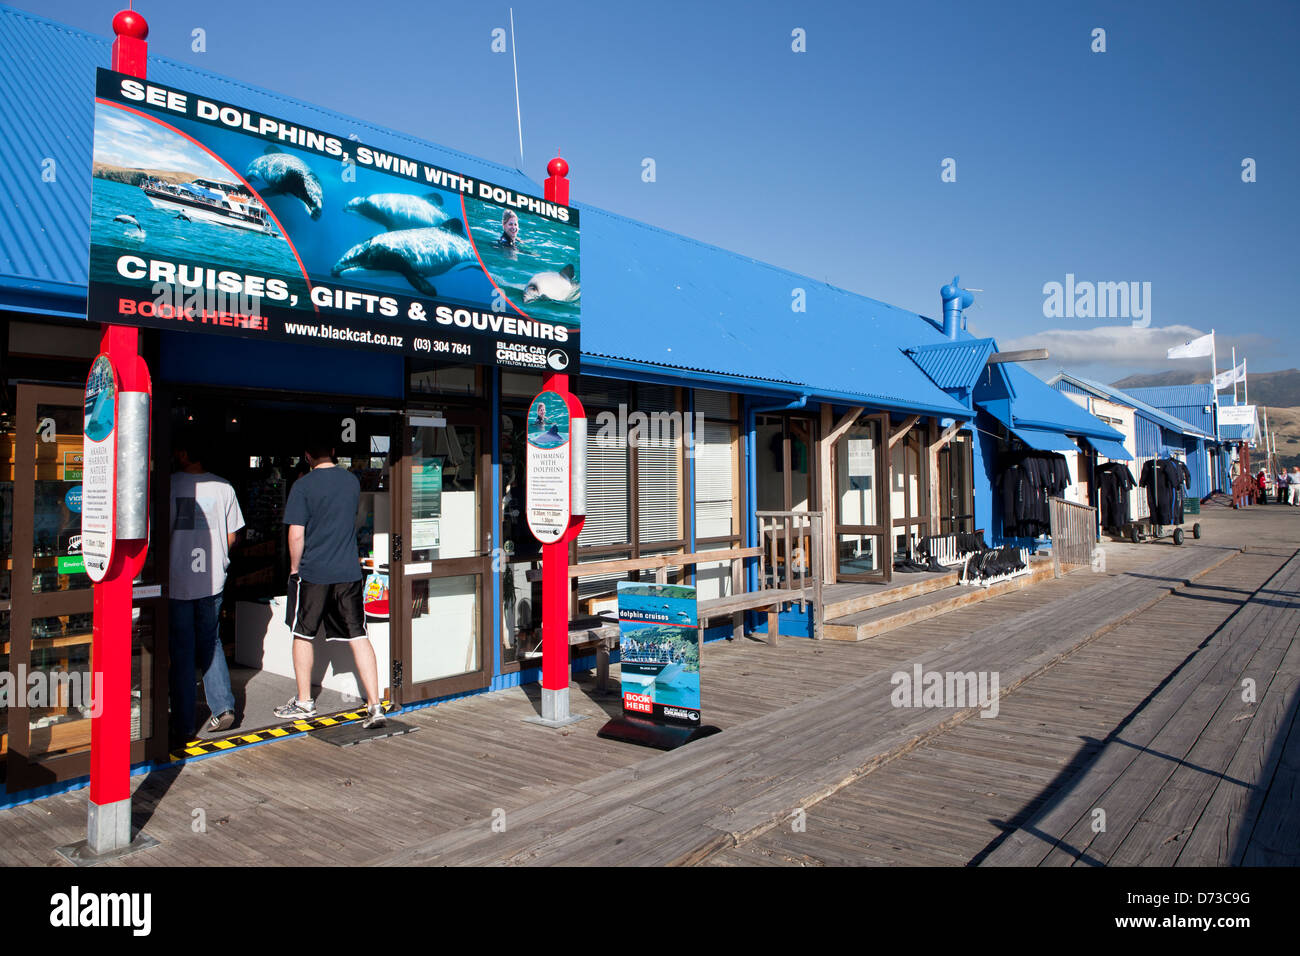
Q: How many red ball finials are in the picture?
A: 2